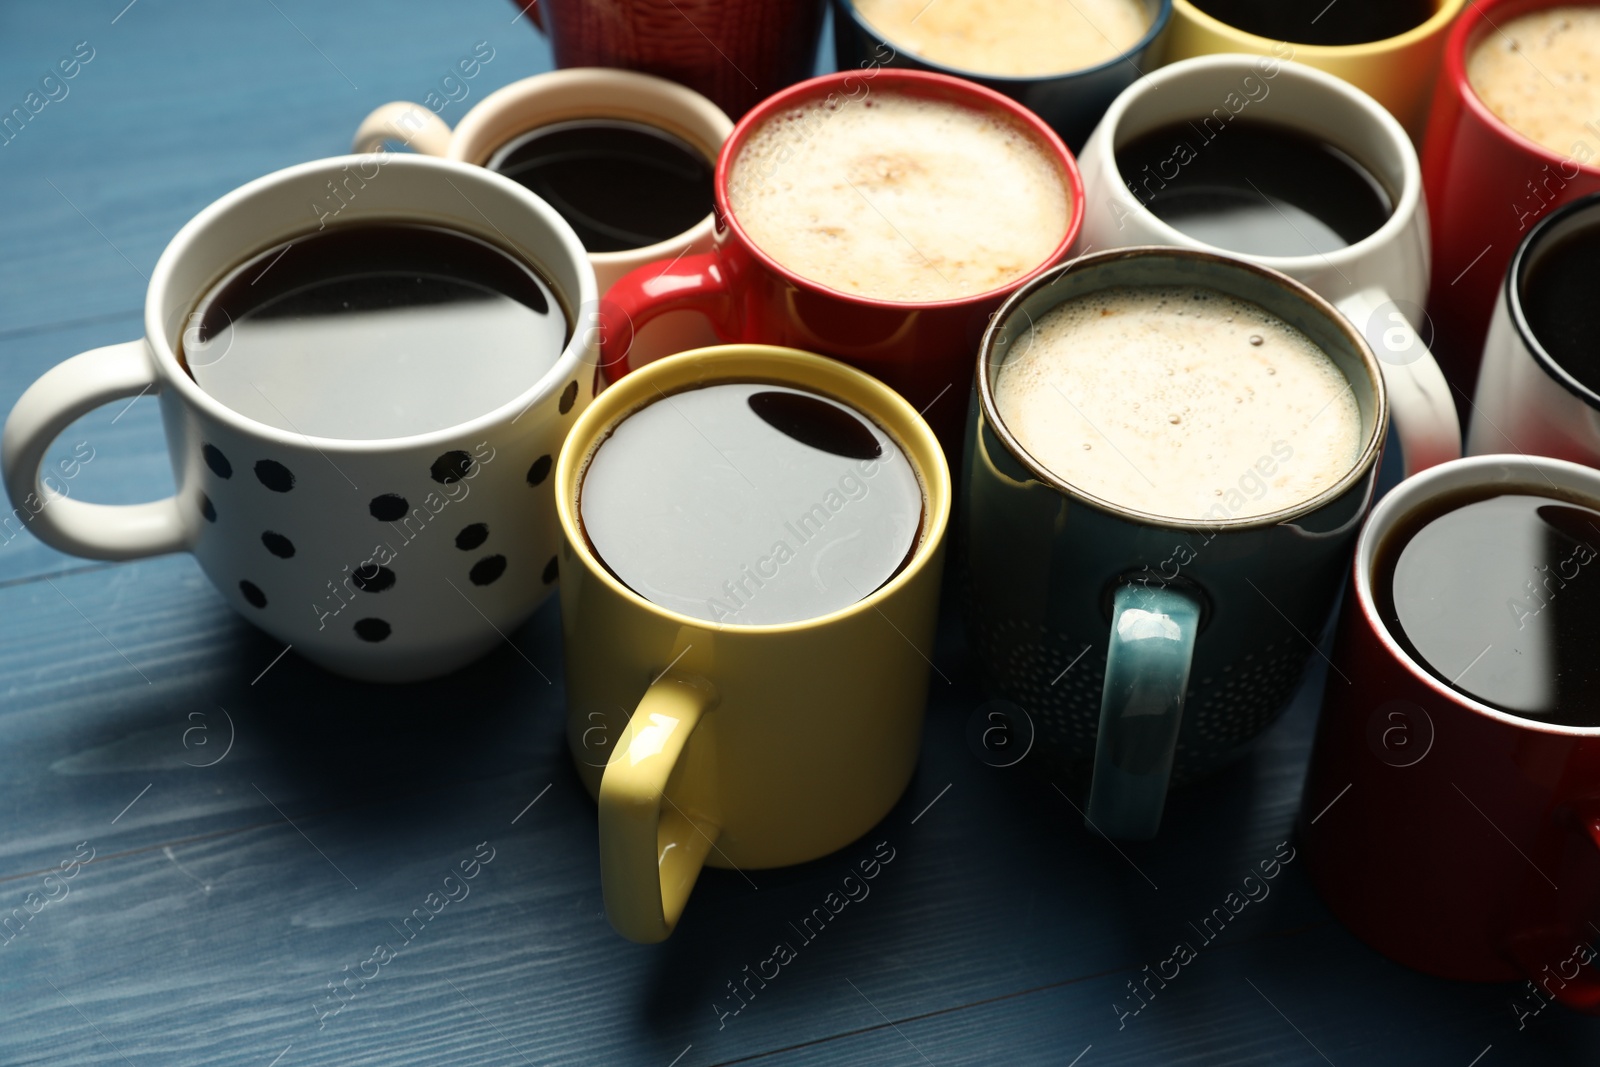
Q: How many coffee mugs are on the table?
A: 12